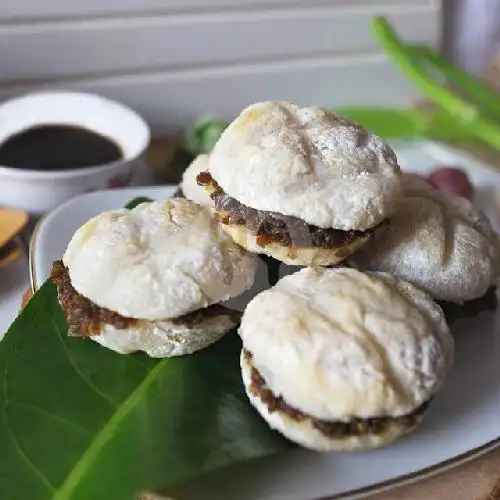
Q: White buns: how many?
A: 5